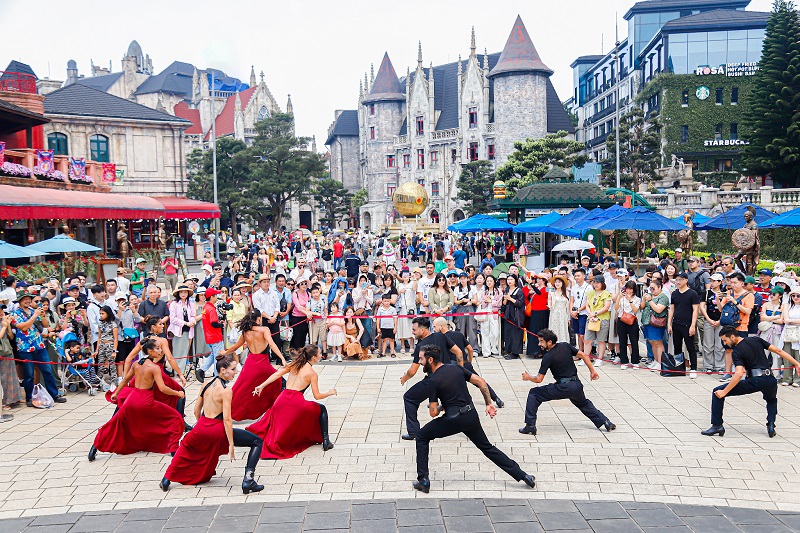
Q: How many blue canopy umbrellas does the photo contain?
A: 11